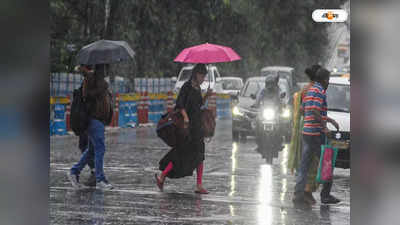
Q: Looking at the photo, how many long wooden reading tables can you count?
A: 0